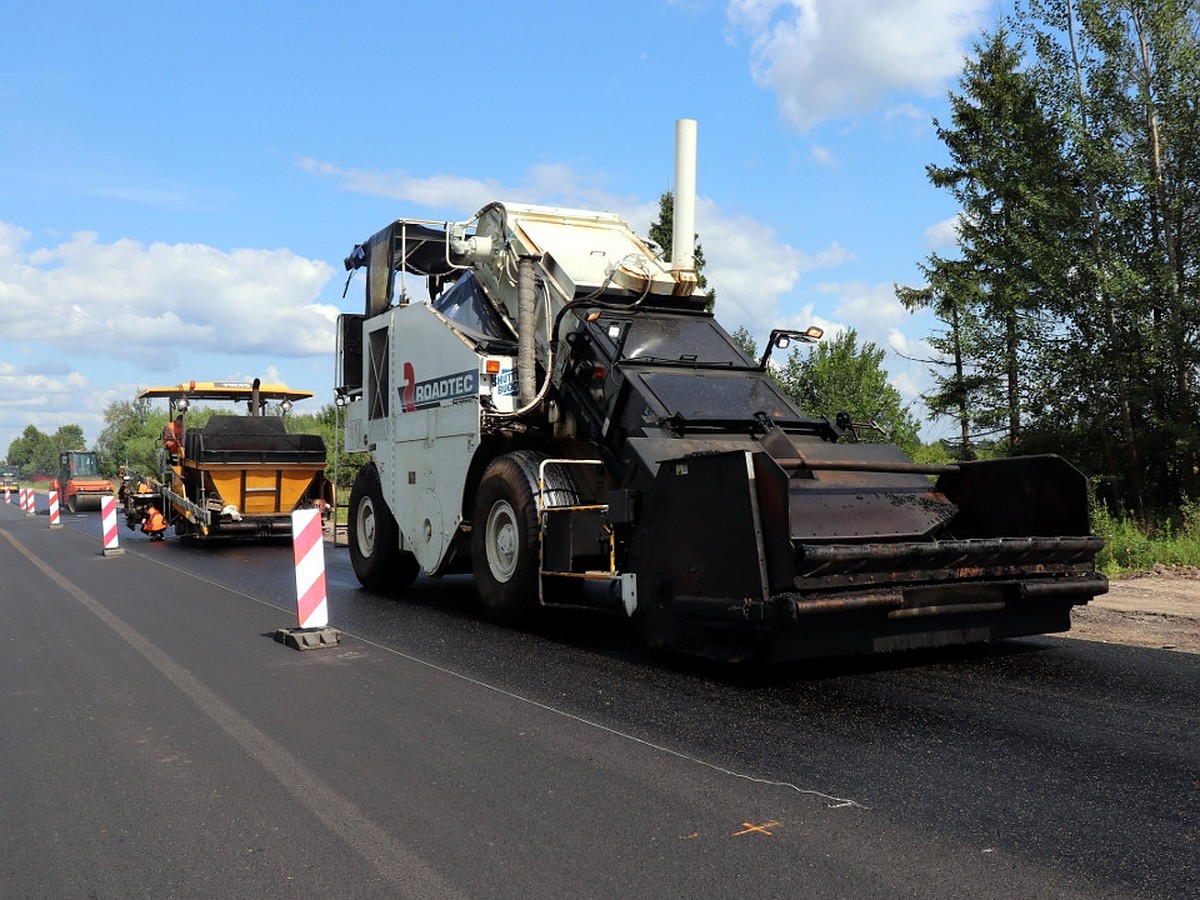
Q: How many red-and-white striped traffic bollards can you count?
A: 6